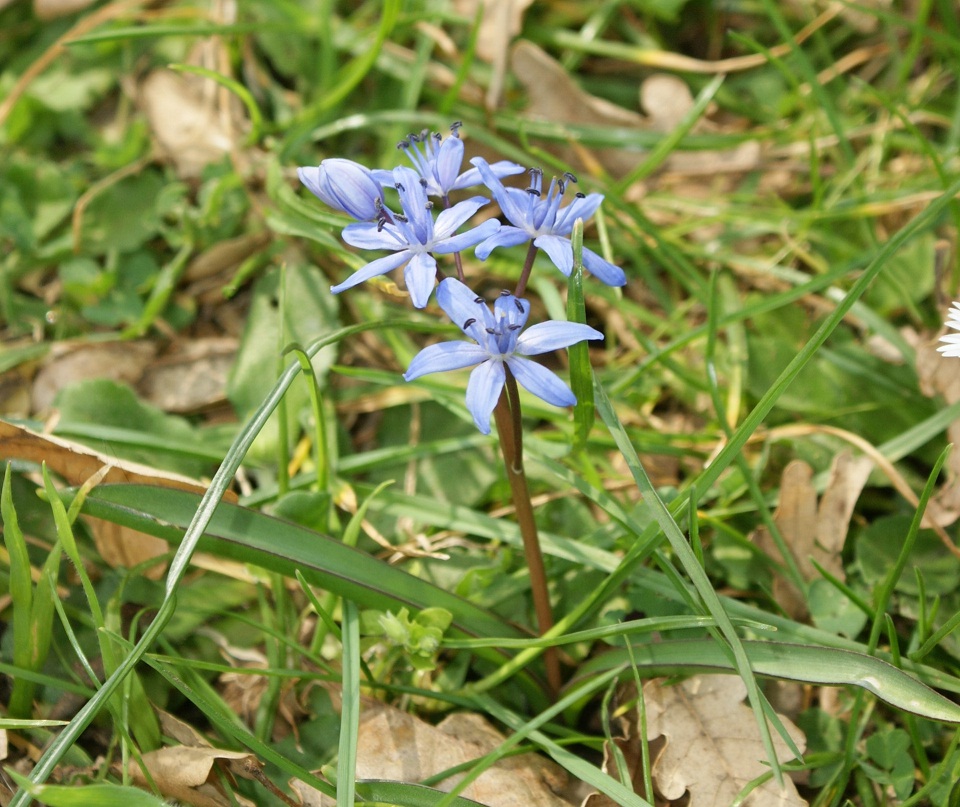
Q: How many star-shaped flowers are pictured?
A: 4